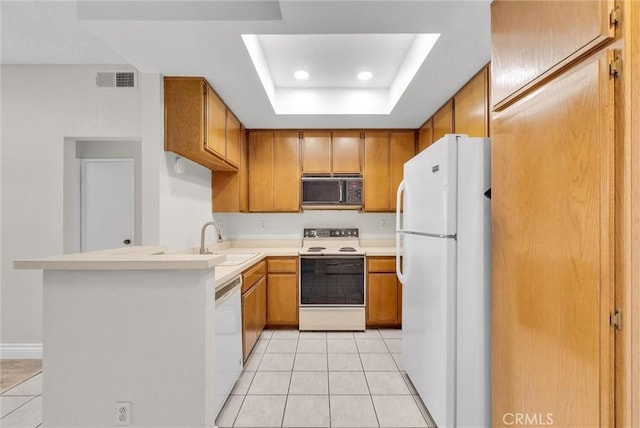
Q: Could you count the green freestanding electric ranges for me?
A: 0